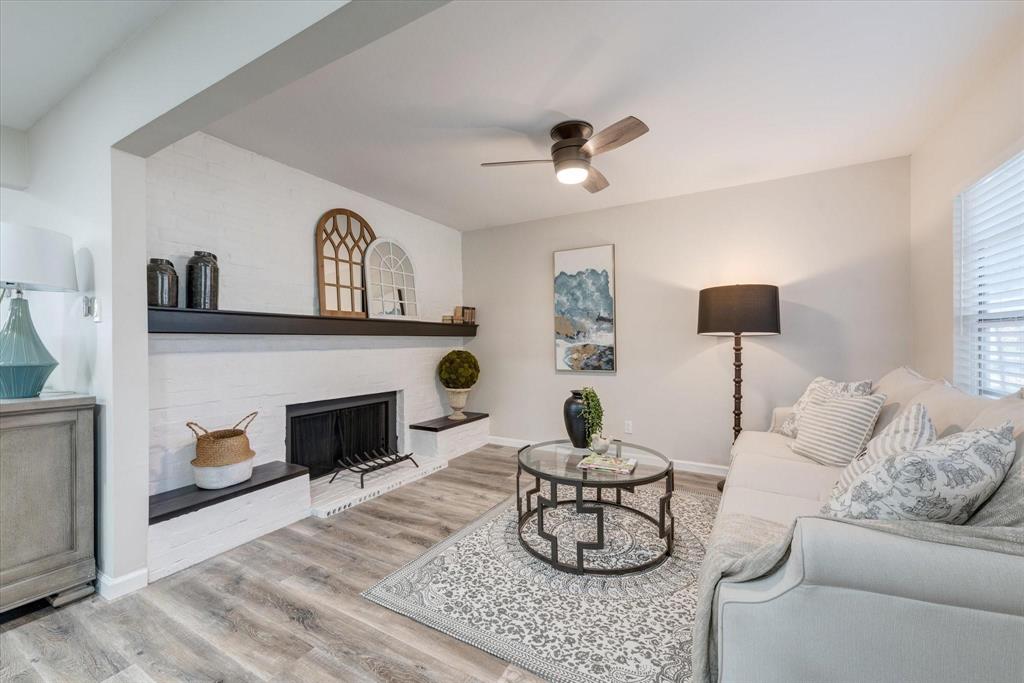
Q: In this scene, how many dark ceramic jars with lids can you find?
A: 2